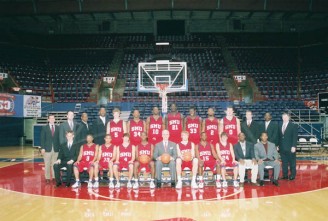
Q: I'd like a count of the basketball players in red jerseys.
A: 14